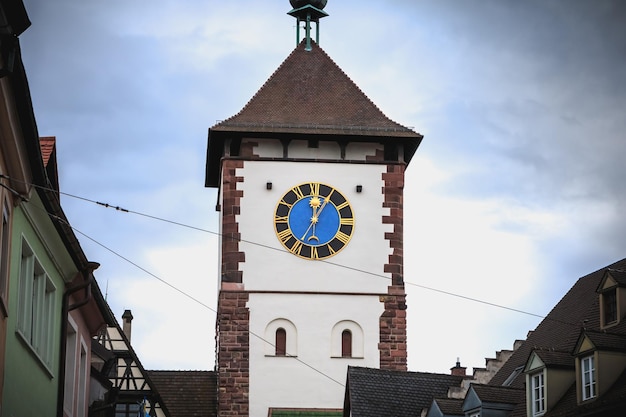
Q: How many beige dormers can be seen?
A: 3